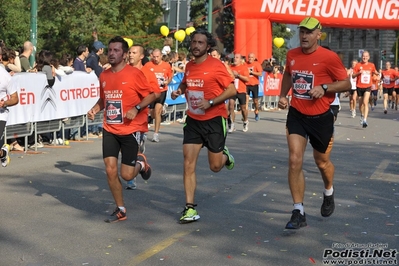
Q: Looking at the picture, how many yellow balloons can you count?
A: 6